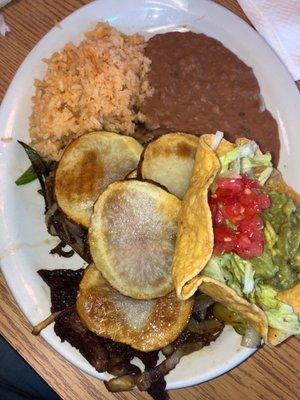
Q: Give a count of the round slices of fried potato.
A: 4